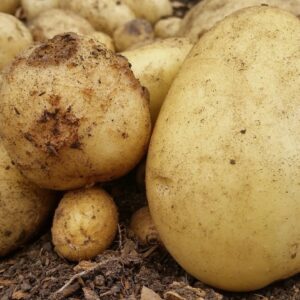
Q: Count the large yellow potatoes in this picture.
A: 1